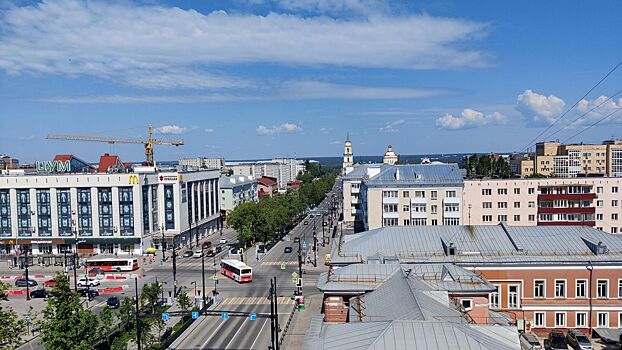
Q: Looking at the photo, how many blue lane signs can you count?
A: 4